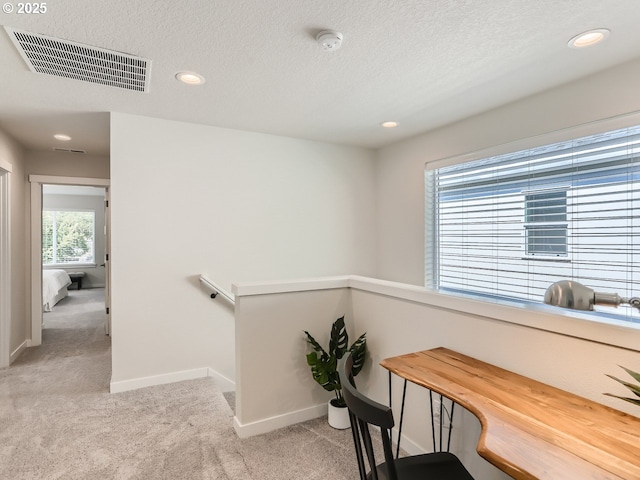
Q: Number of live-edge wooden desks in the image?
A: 1